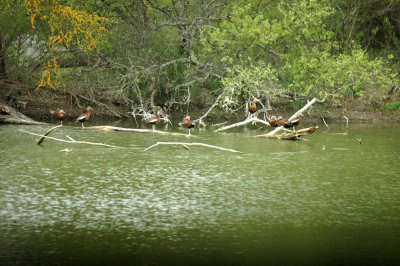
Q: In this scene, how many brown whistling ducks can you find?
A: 8